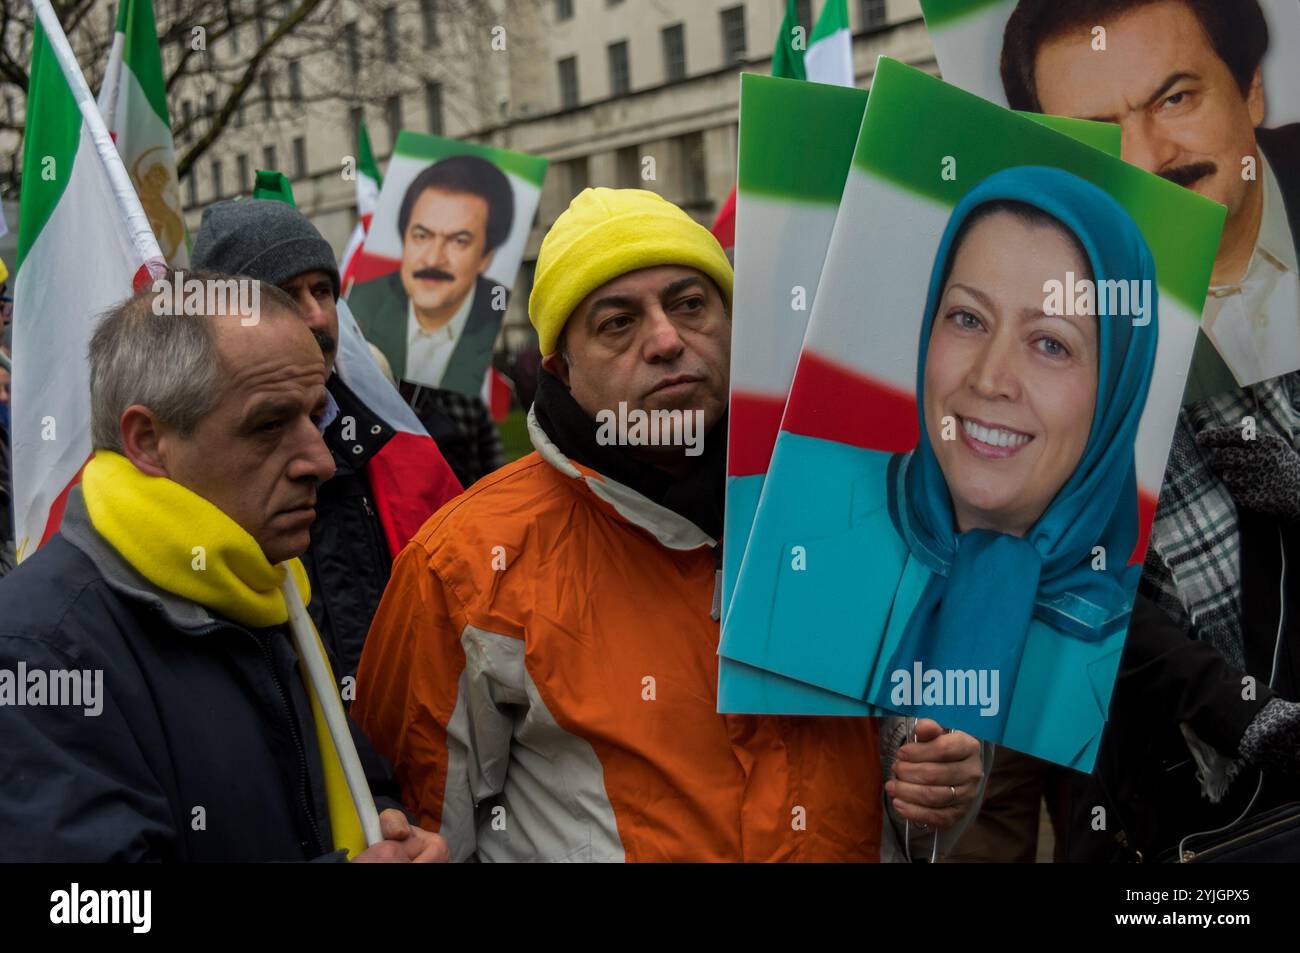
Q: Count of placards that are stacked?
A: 2